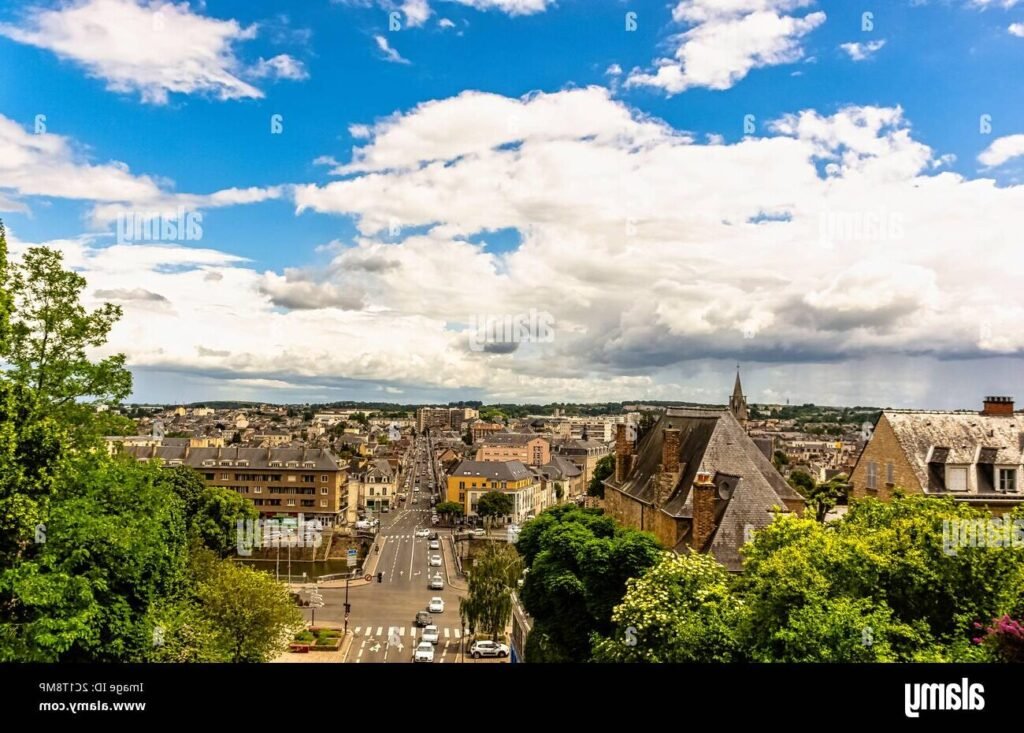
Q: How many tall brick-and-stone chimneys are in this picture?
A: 3